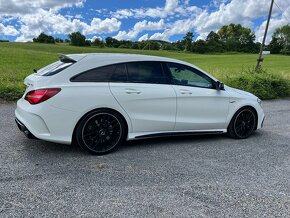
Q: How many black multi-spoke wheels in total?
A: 2